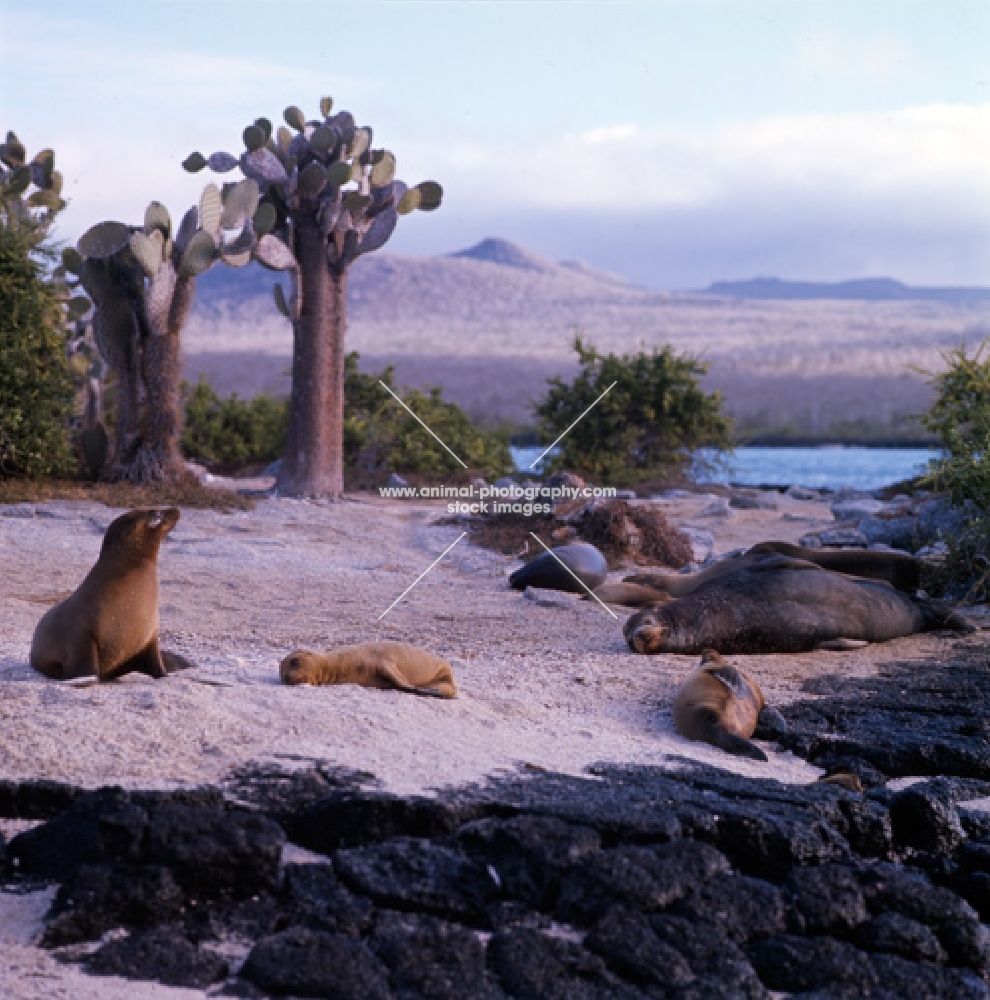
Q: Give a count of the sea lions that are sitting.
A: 1